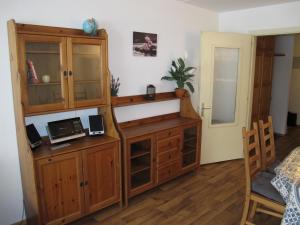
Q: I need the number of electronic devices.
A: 3